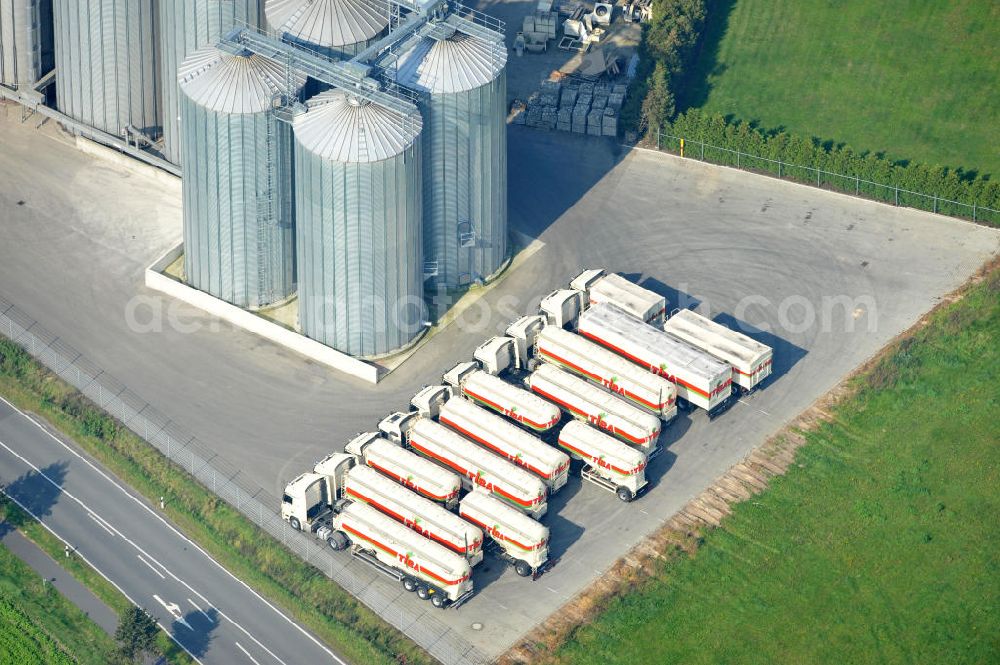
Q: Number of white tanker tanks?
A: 10